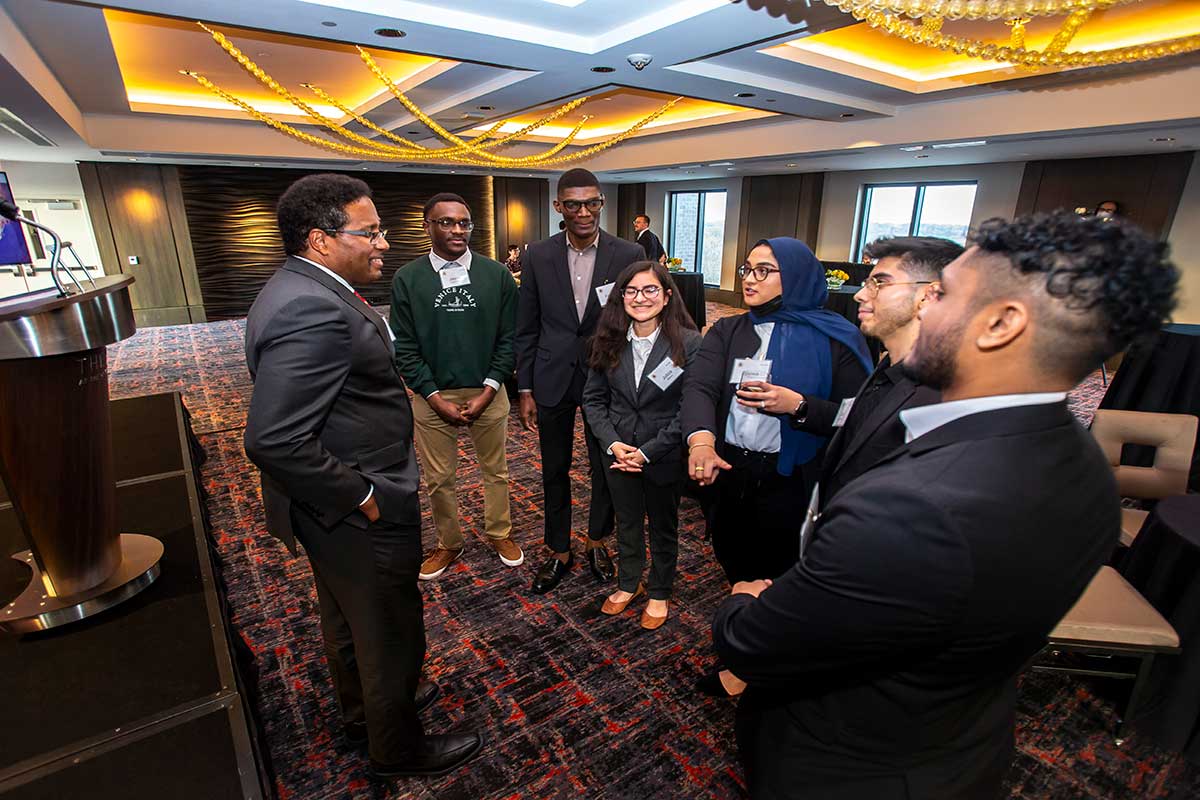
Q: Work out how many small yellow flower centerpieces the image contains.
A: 2